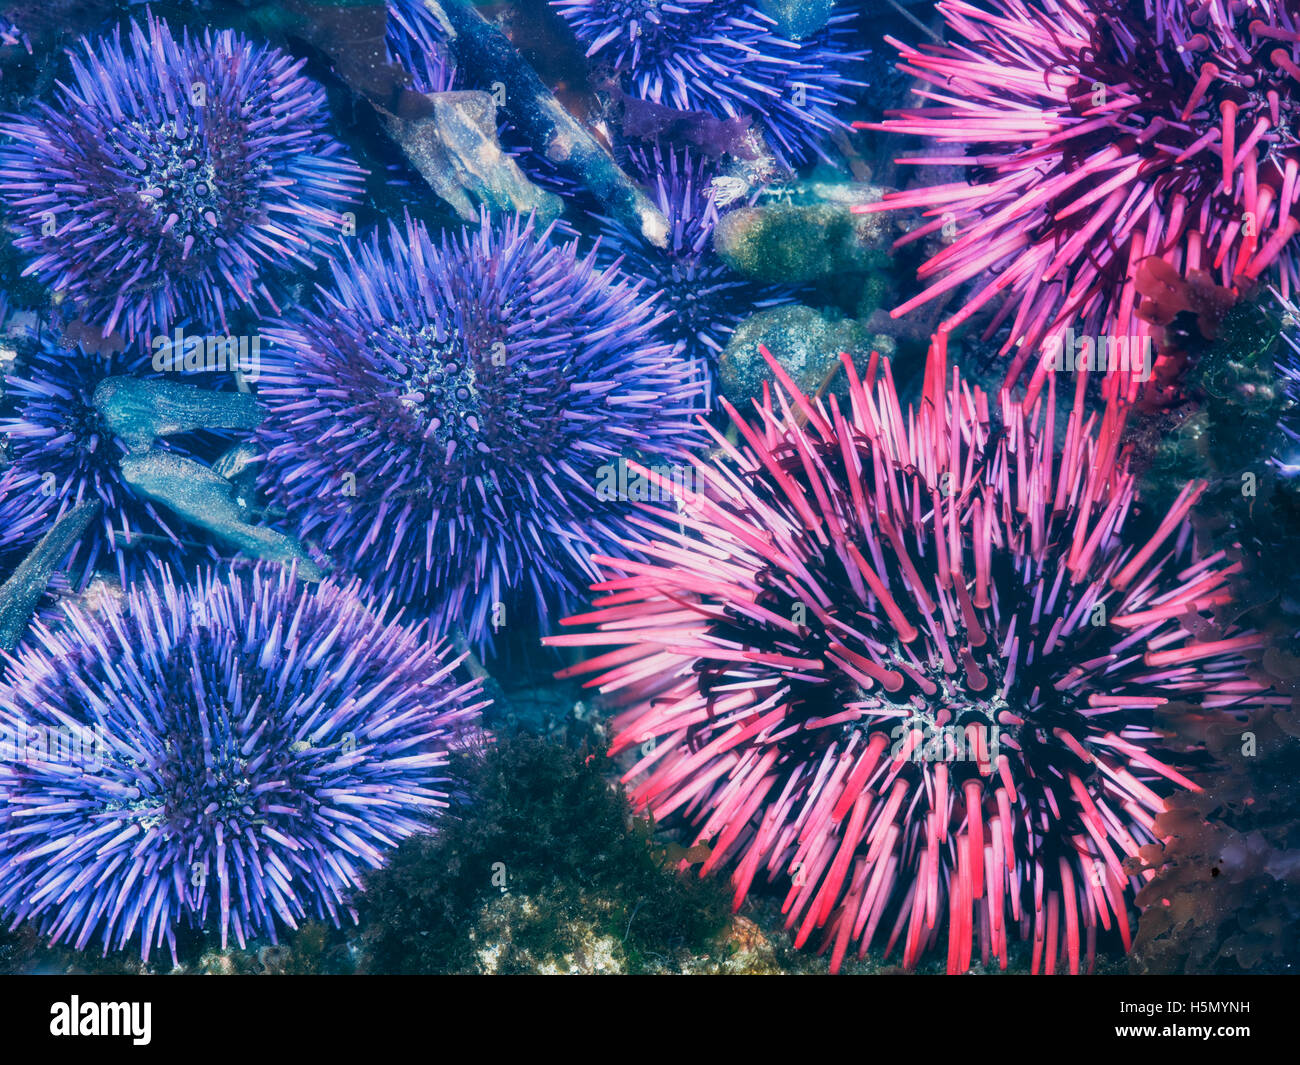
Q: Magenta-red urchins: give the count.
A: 2